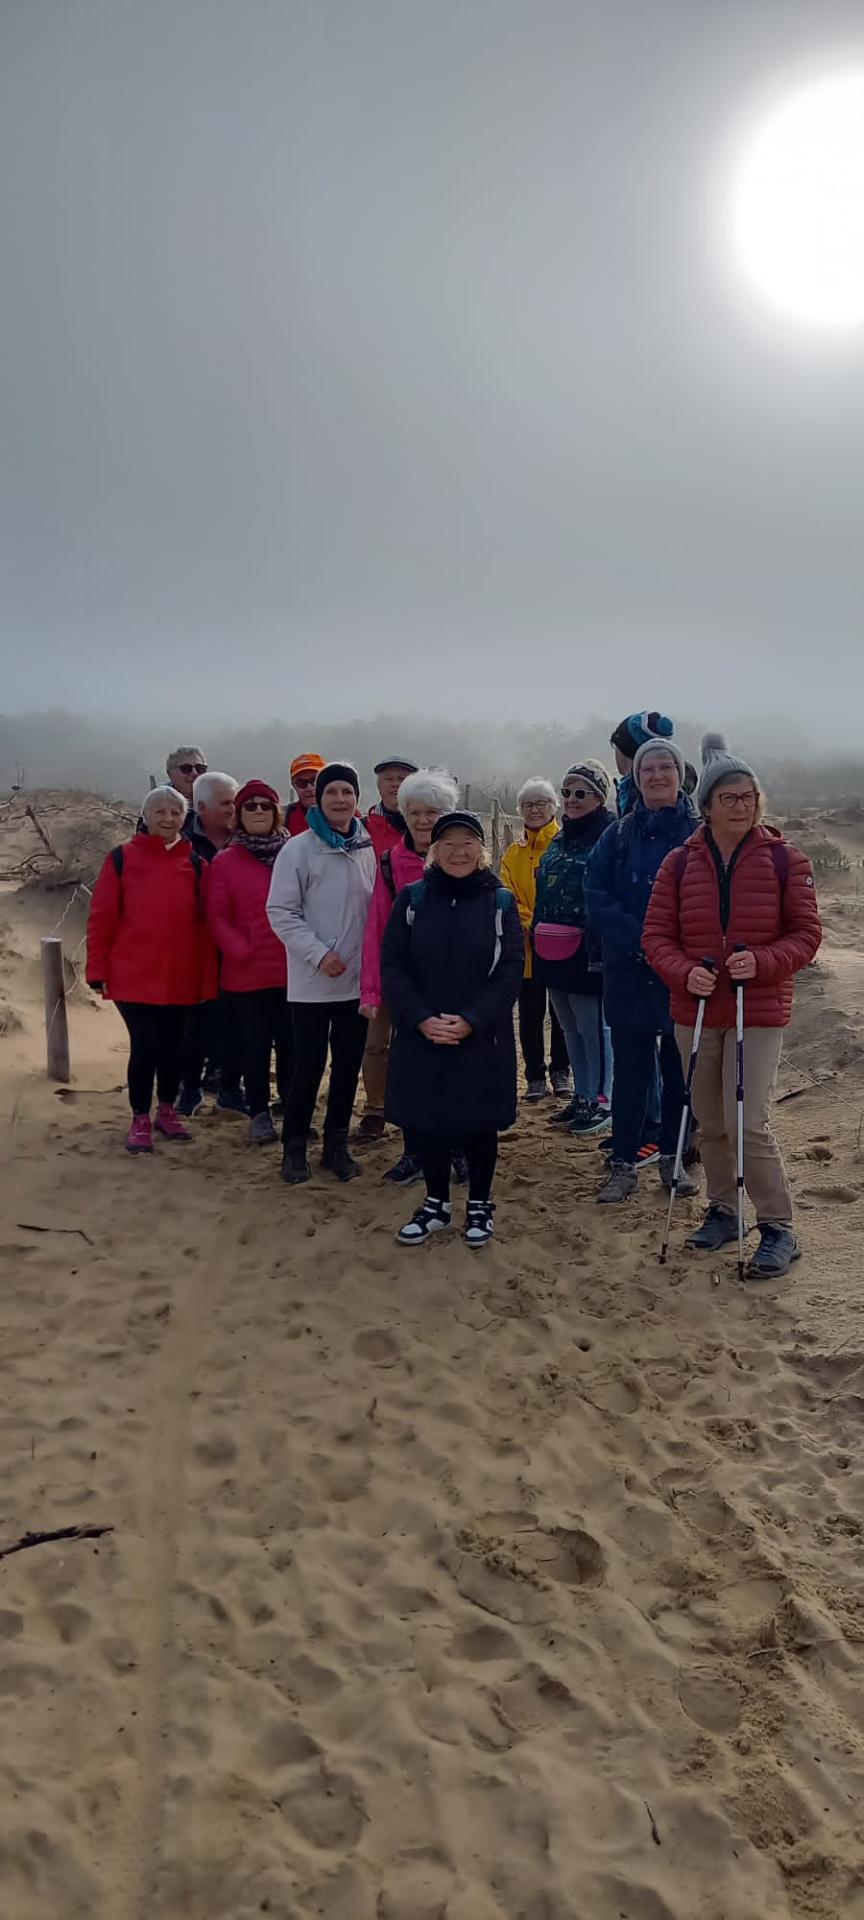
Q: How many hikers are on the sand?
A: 14